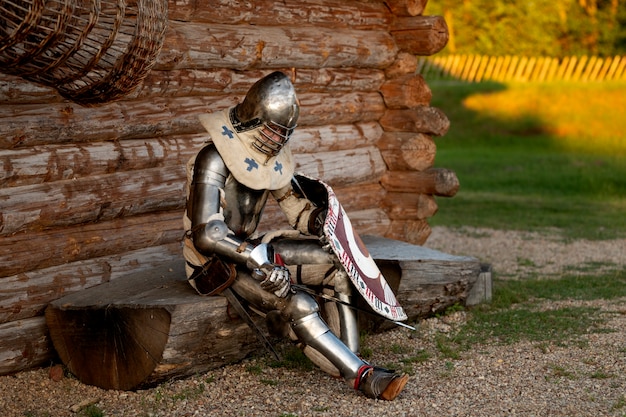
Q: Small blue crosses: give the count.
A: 3